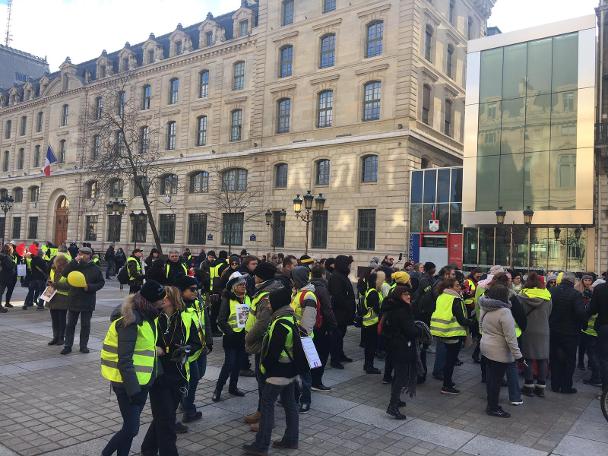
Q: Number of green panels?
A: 12